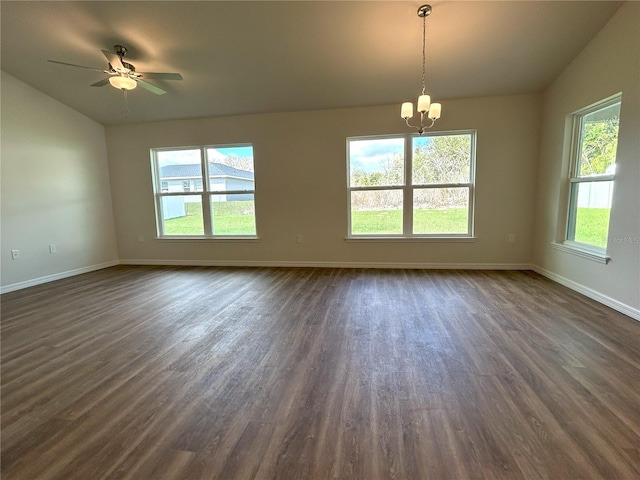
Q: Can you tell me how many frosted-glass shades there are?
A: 4